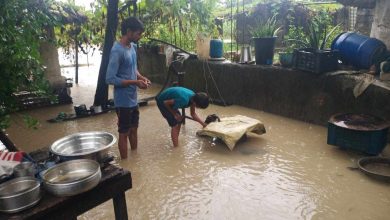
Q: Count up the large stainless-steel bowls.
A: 3